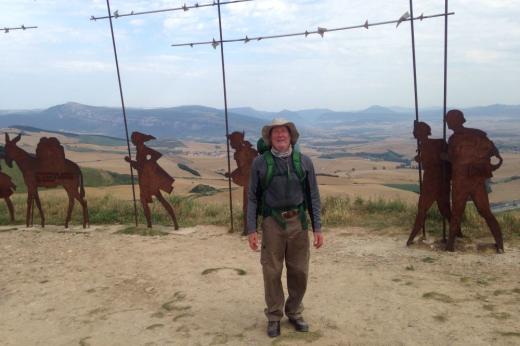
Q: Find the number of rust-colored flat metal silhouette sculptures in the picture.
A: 6